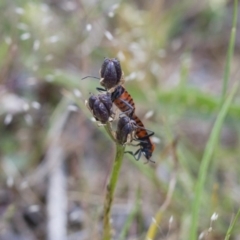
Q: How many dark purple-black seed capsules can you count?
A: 3